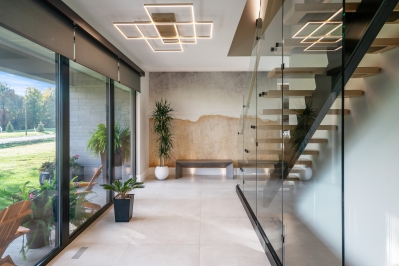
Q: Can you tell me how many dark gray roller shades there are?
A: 3